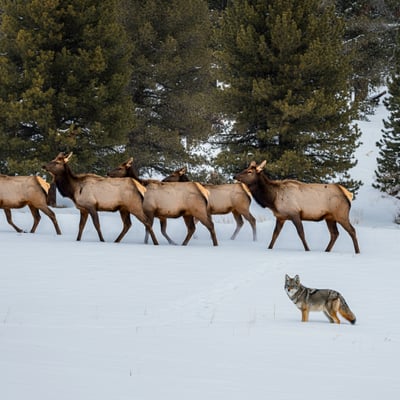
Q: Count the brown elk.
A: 5